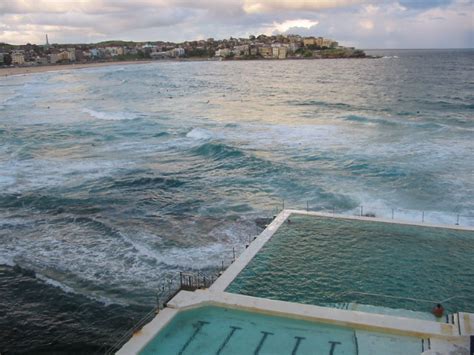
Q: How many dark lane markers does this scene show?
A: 5